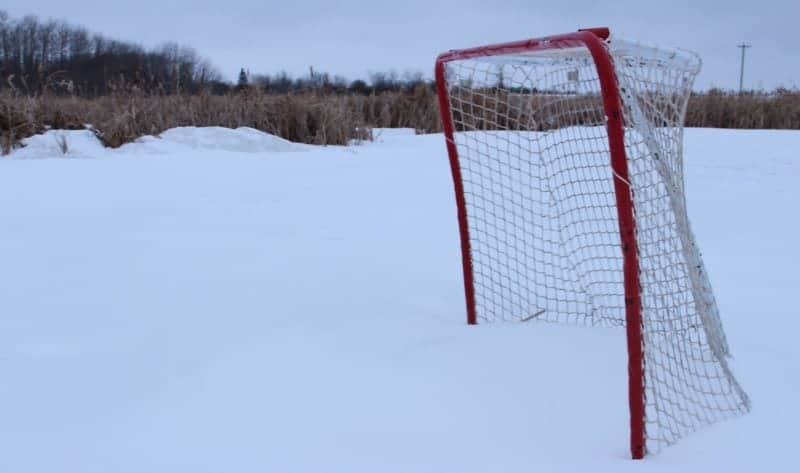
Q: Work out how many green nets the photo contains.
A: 0